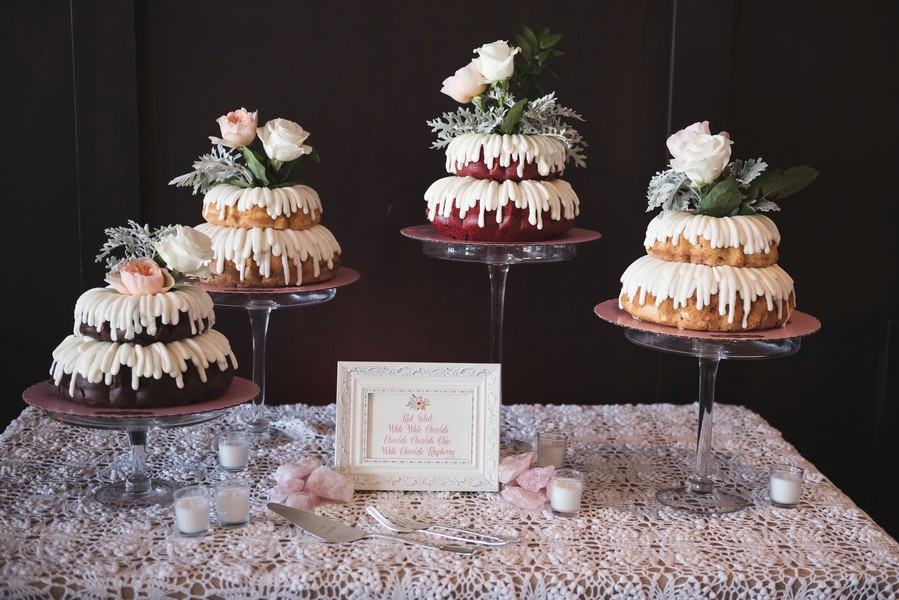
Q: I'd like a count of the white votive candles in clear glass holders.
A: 6